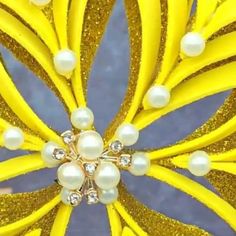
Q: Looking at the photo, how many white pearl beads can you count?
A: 15